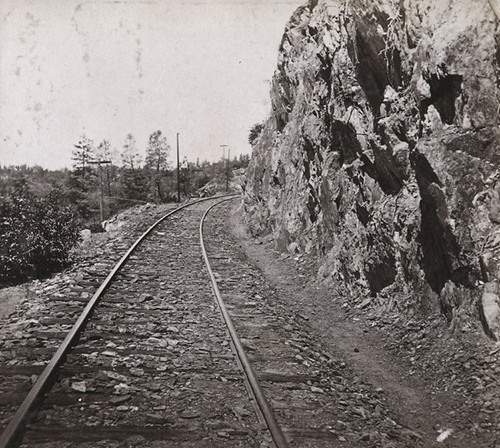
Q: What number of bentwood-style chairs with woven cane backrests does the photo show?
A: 0